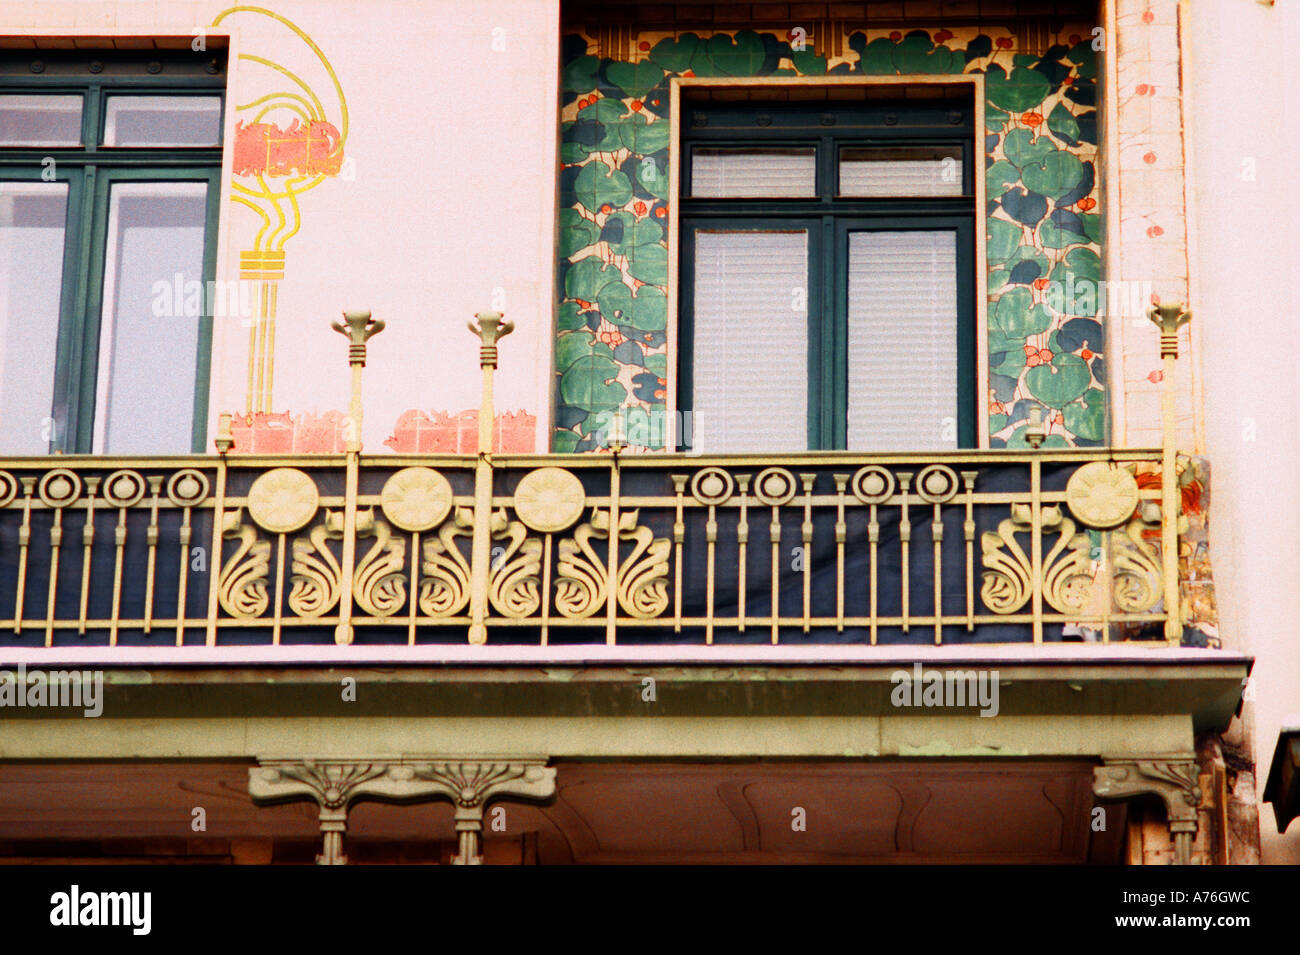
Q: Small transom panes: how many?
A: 4